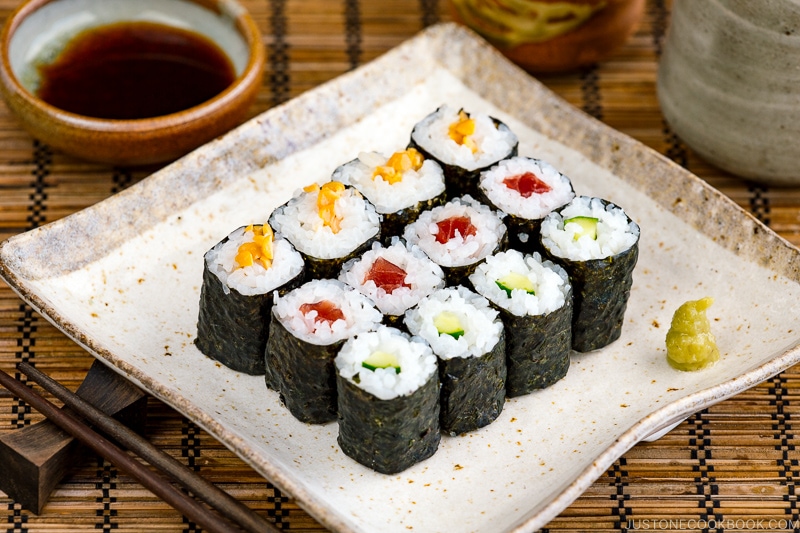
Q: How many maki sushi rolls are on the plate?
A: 12